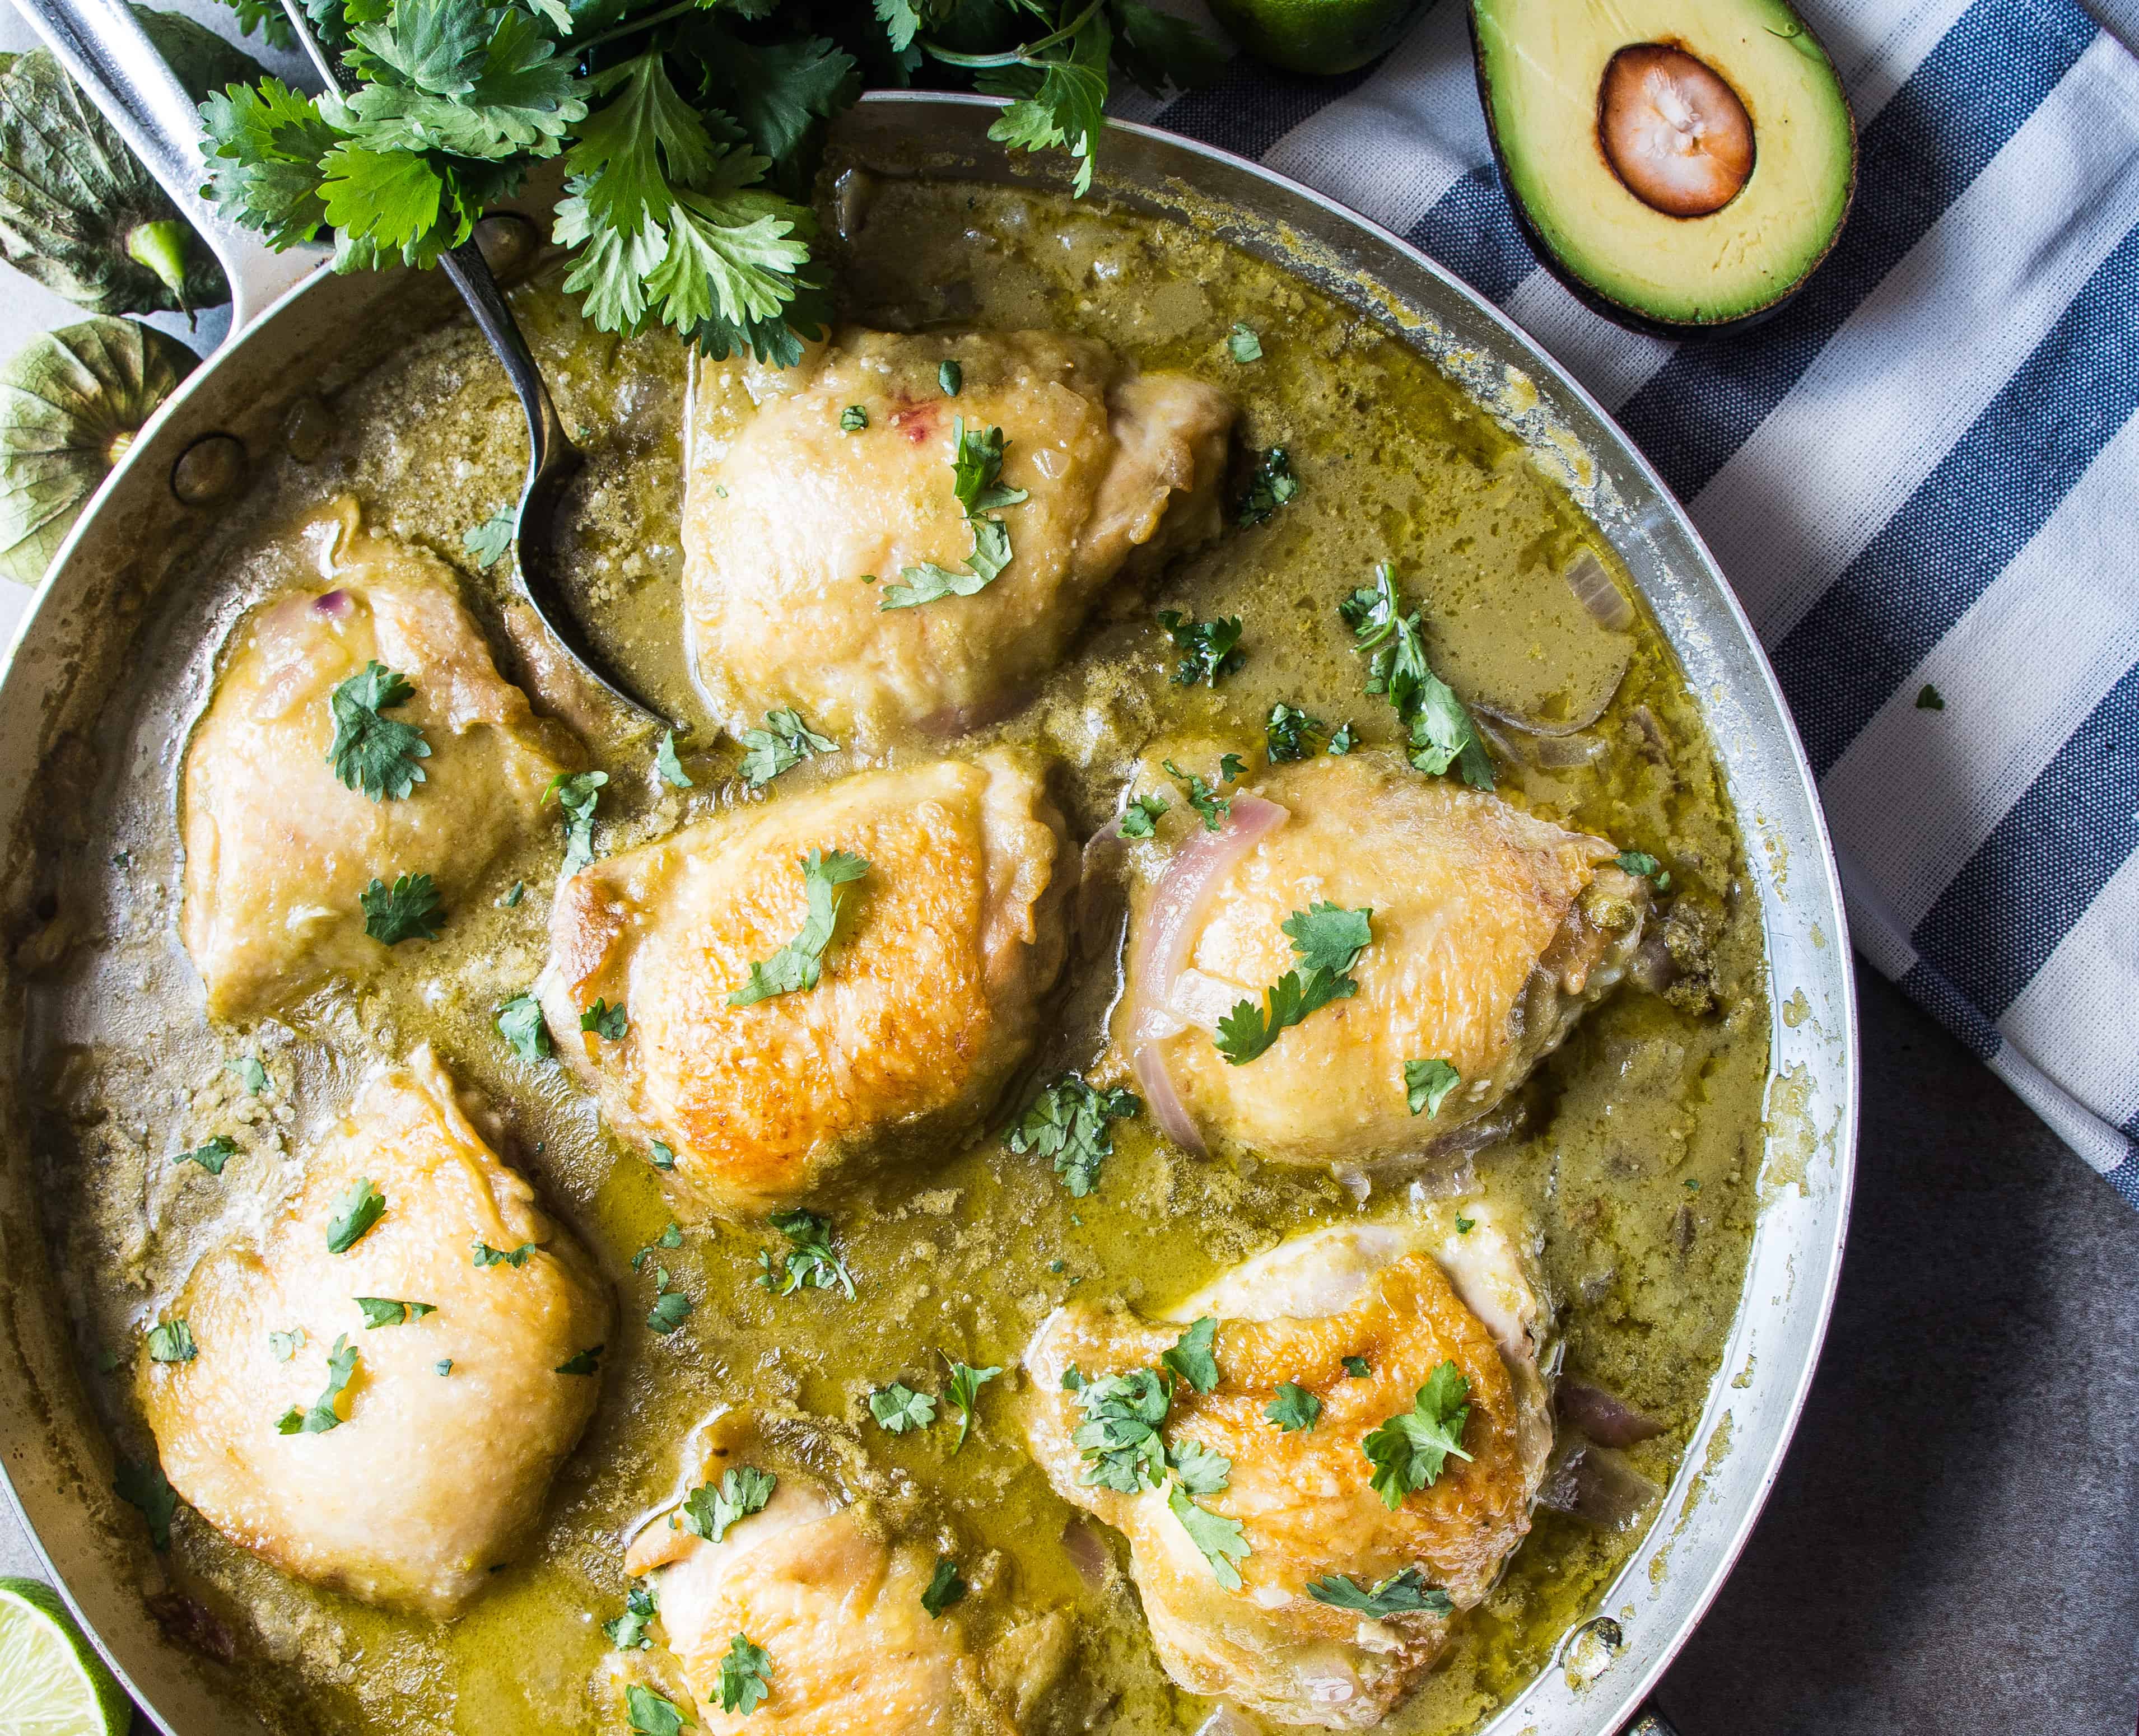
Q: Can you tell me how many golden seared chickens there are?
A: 7